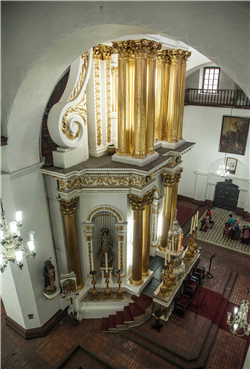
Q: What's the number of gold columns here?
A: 13